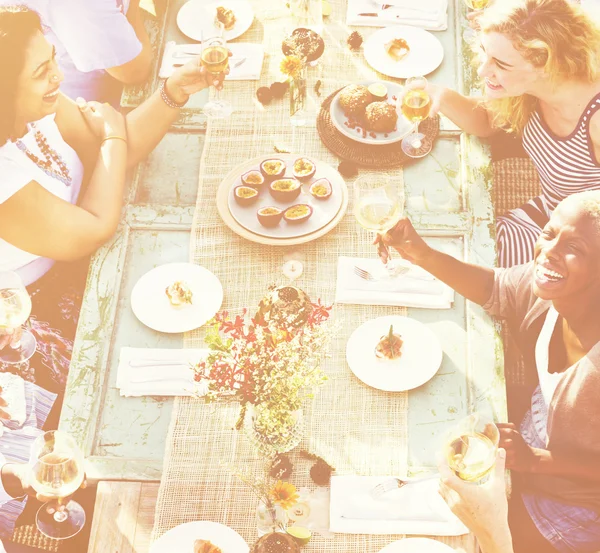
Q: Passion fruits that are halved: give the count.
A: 8